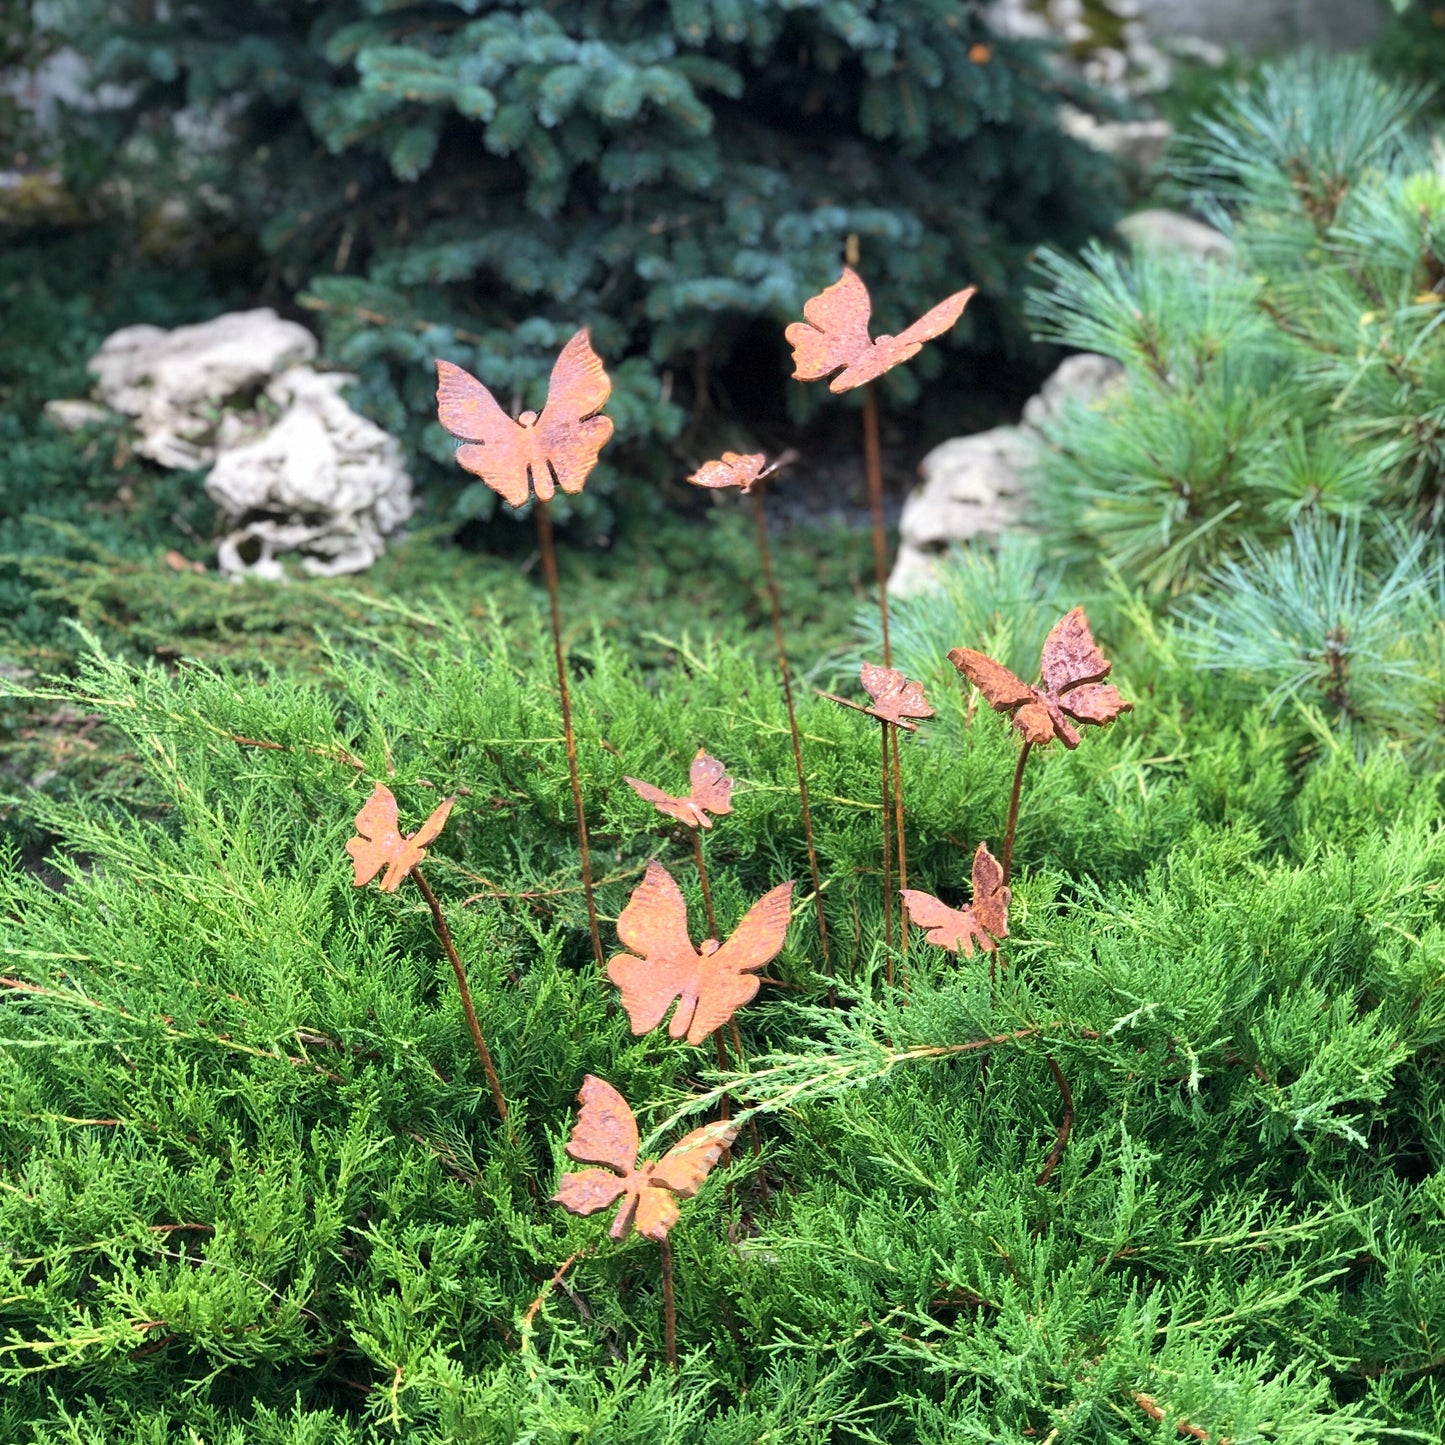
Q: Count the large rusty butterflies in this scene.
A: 5